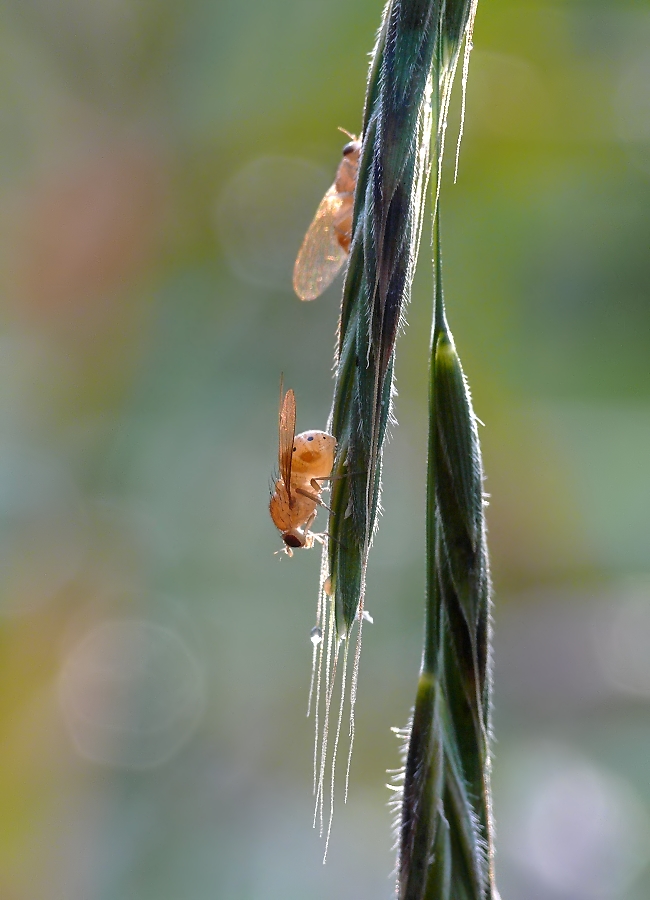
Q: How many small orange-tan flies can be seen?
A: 2